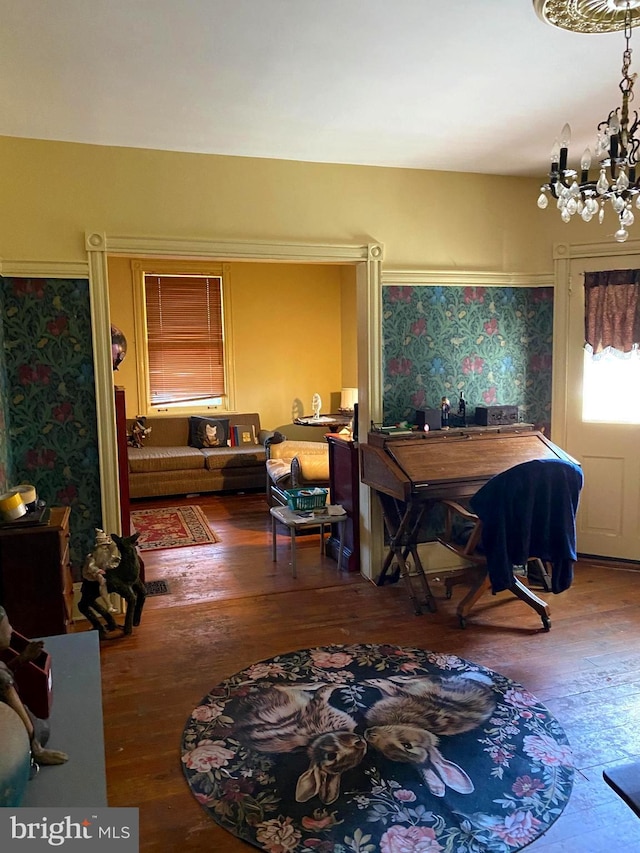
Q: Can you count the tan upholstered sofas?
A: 1